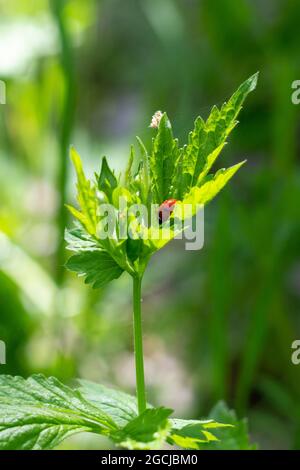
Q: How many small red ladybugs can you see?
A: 1